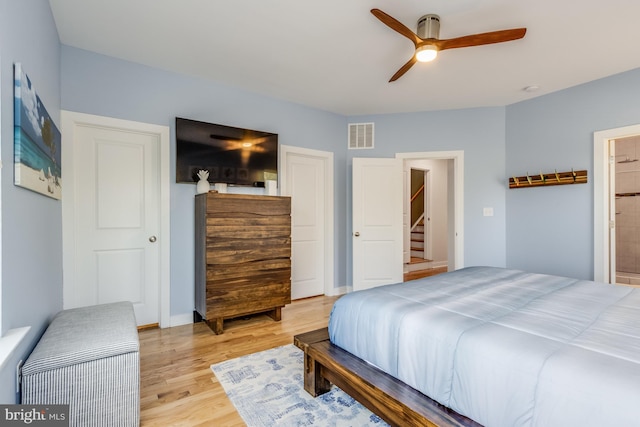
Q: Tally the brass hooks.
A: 5